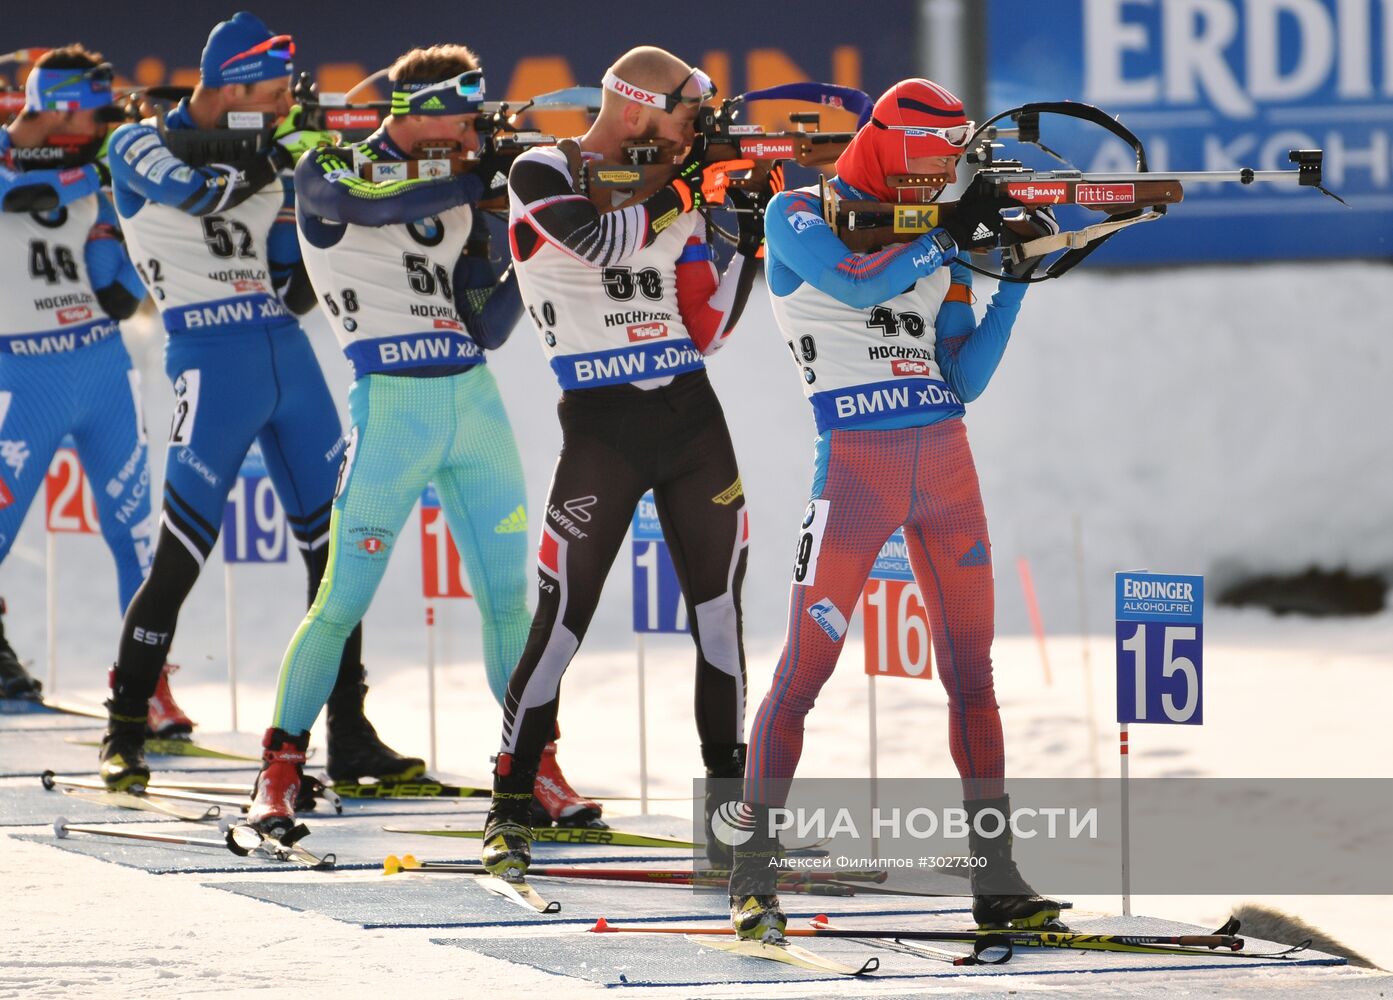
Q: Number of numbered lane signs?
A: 6